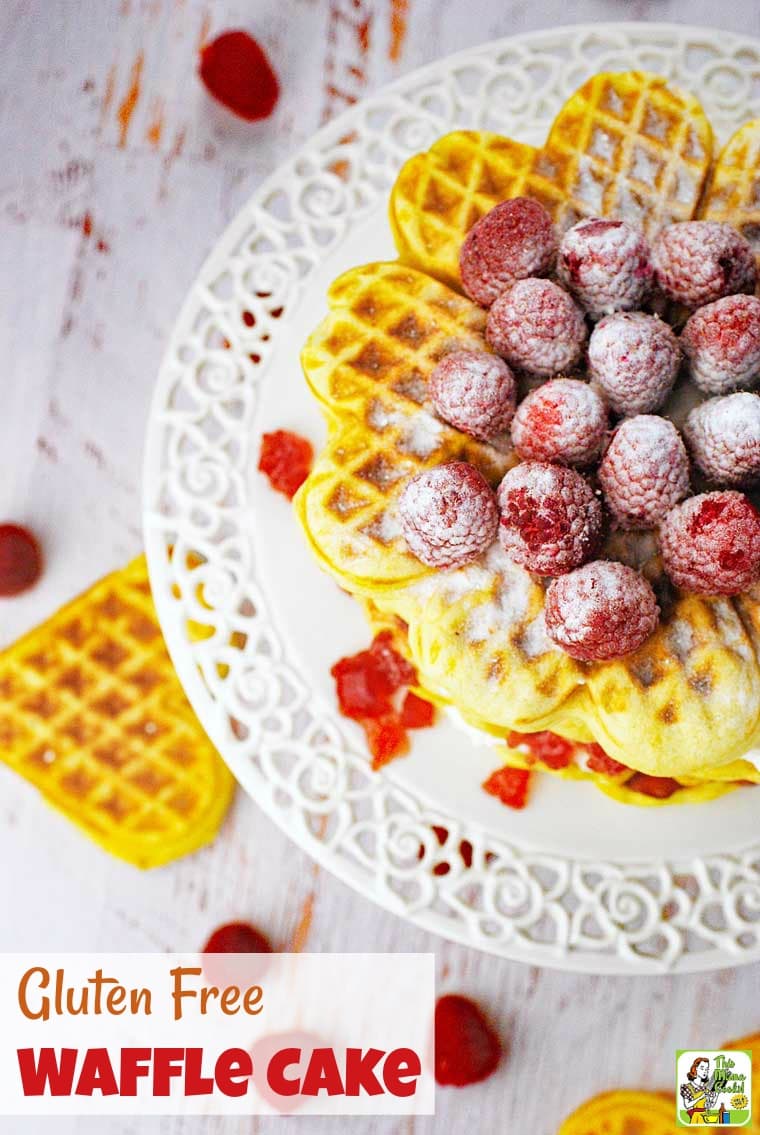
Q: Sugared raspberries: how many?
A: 14